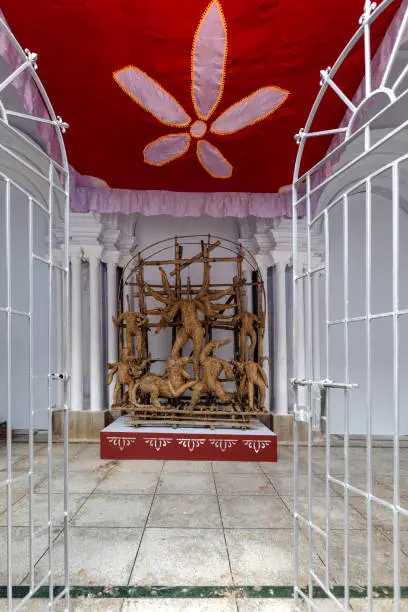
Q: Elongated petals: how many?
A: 5